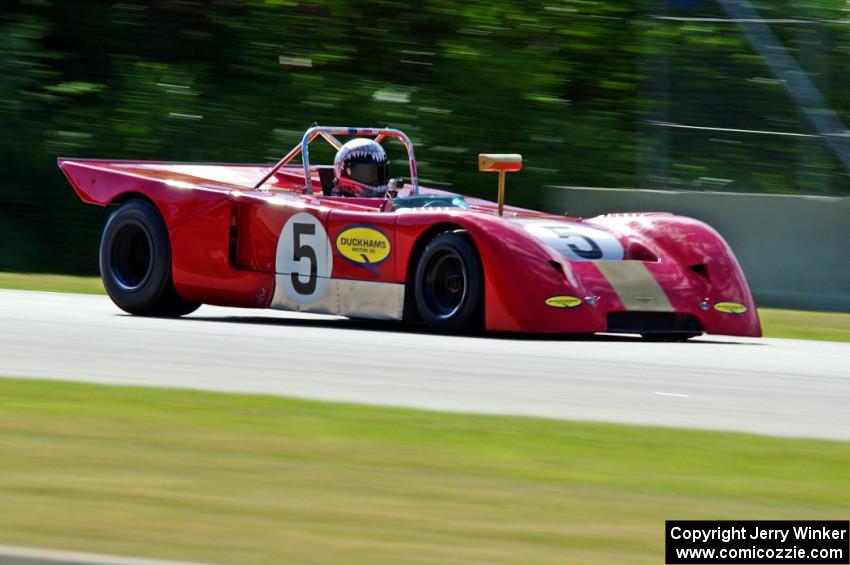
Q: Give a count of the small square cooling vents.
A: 2